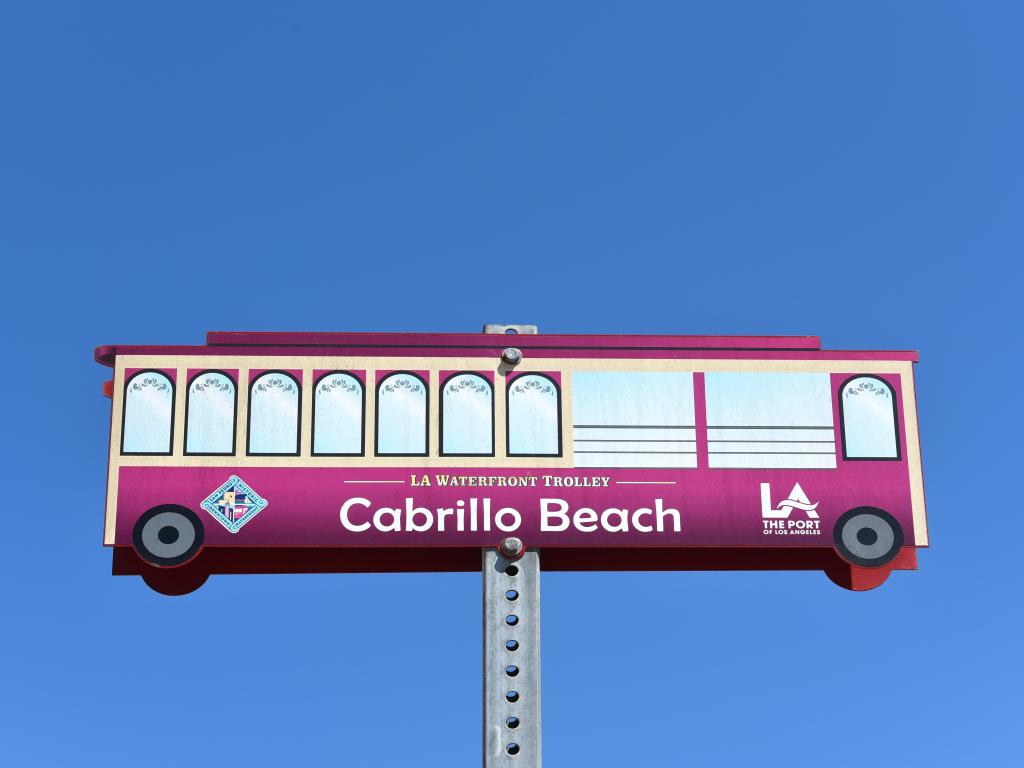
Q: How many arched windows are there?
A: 8